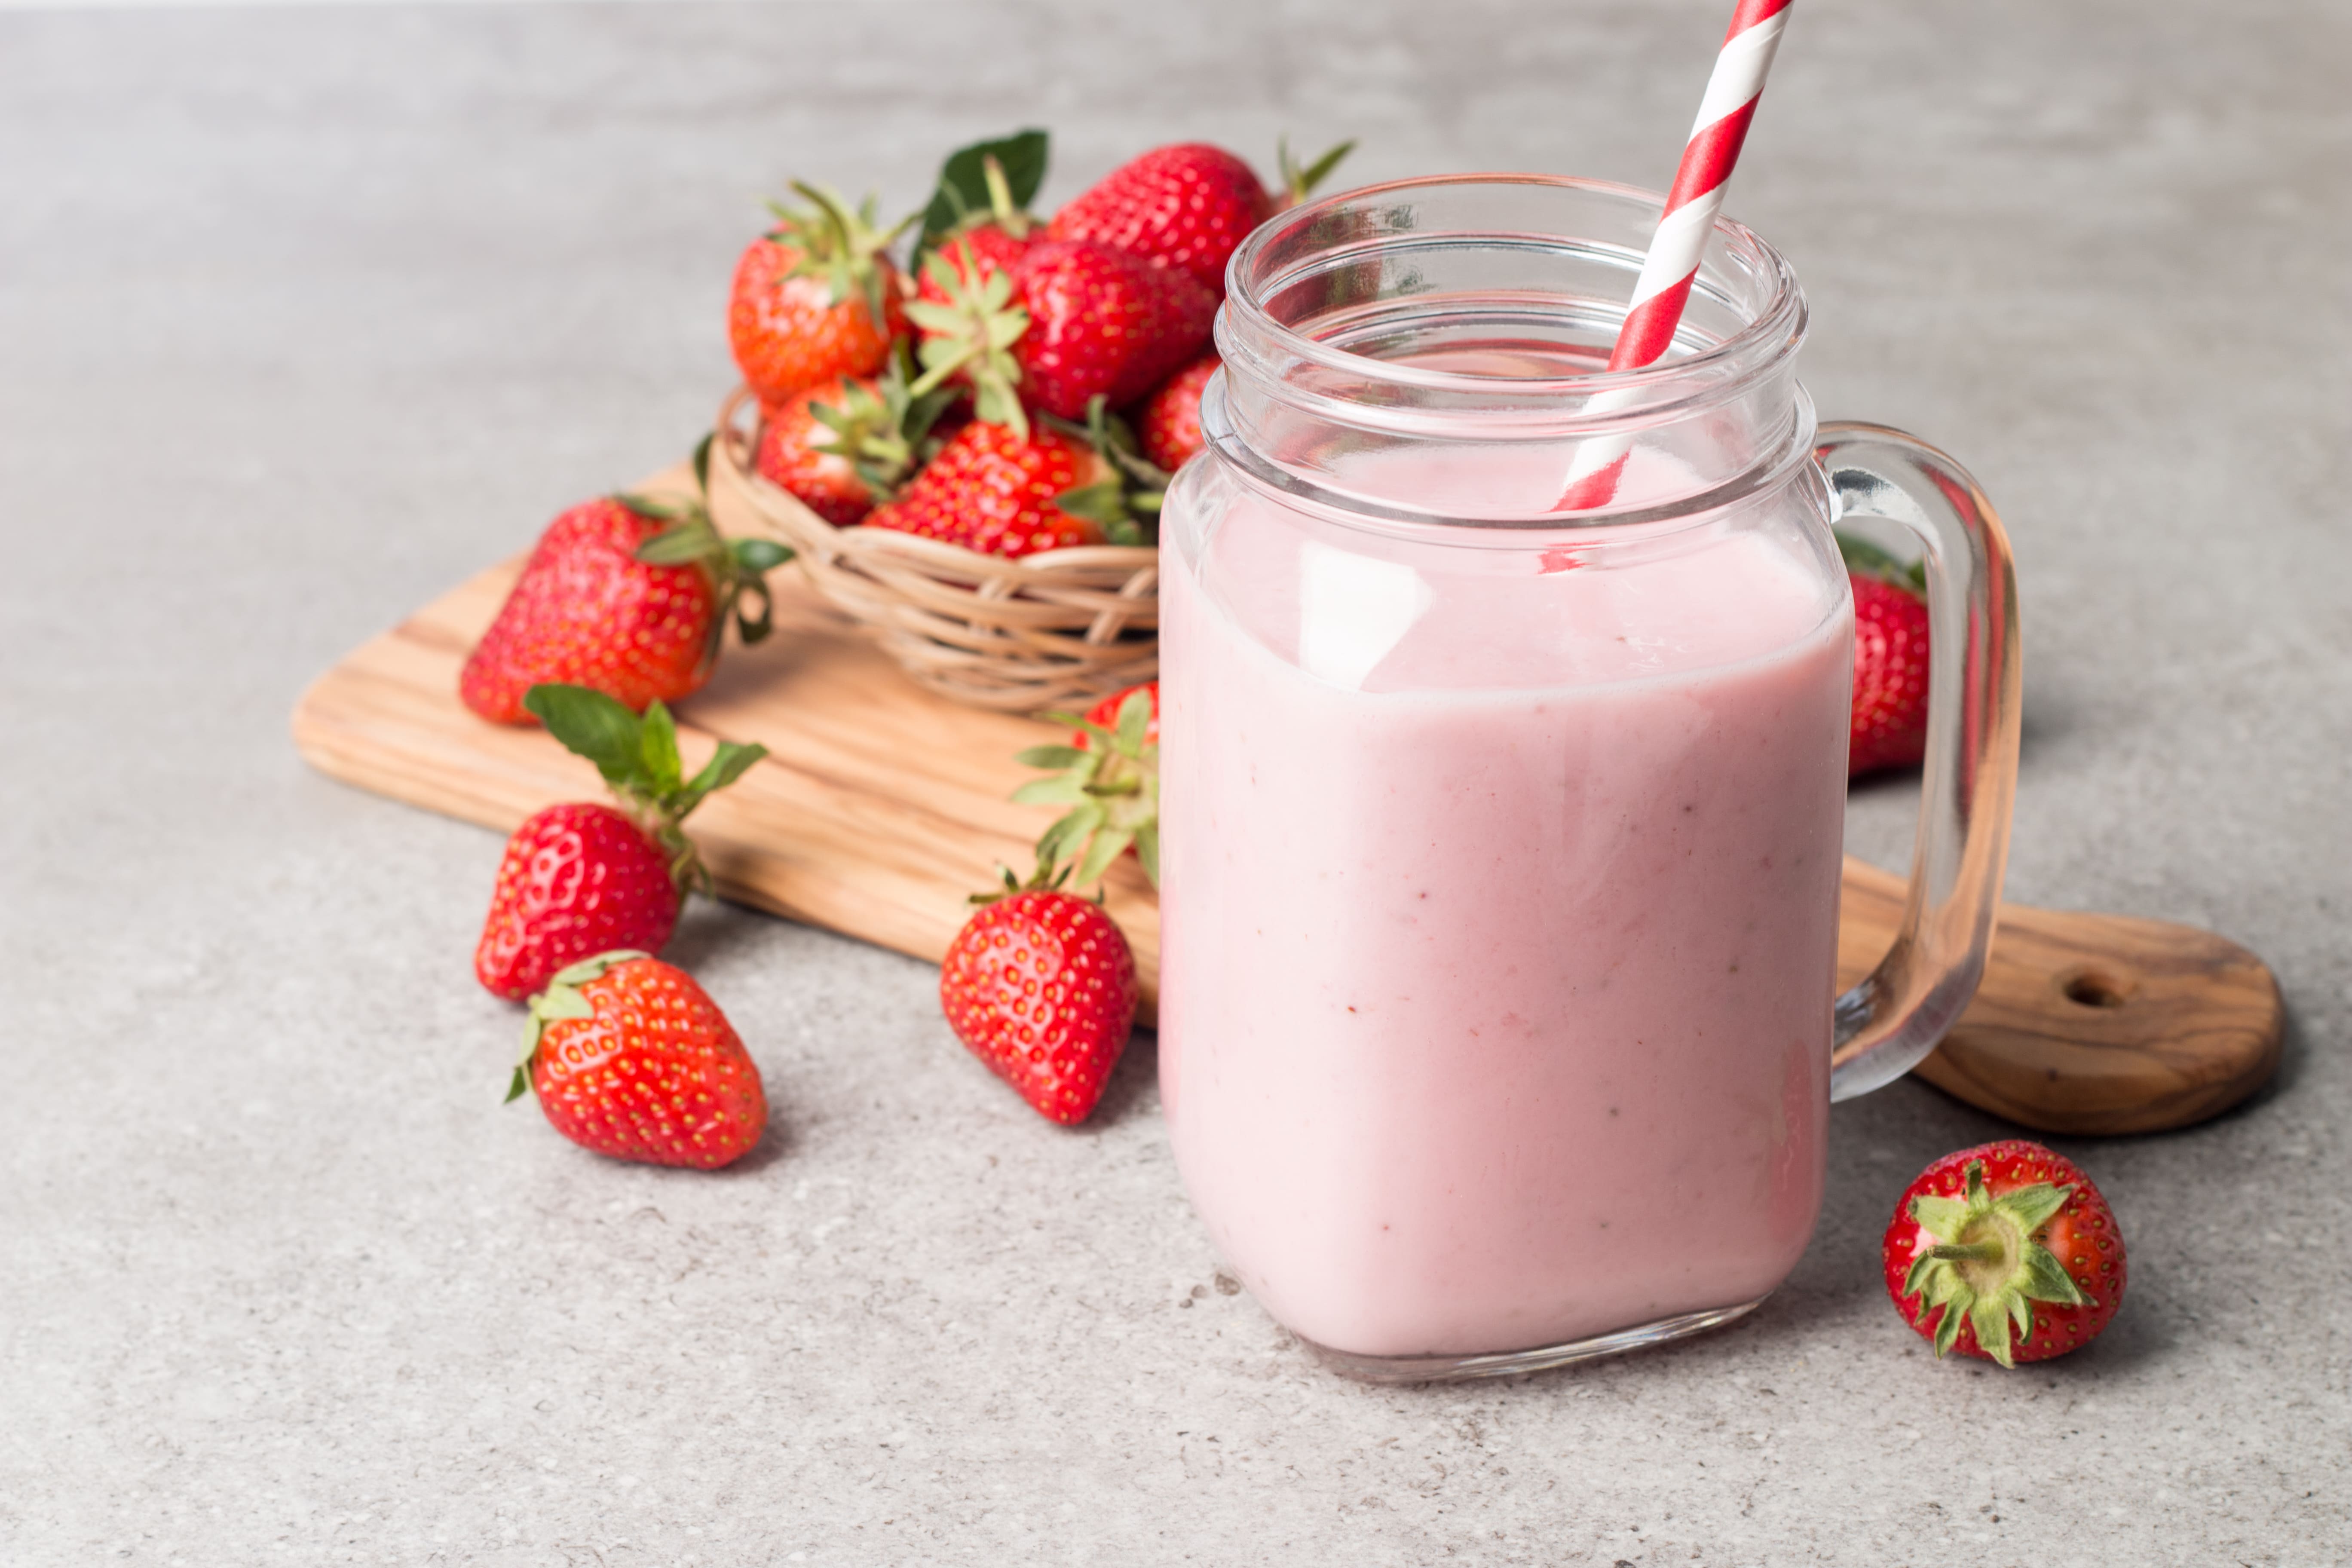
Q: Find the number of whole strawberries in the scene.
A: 14